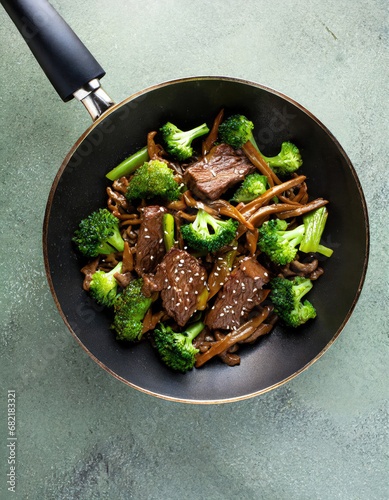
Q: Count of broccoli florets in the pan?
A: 12